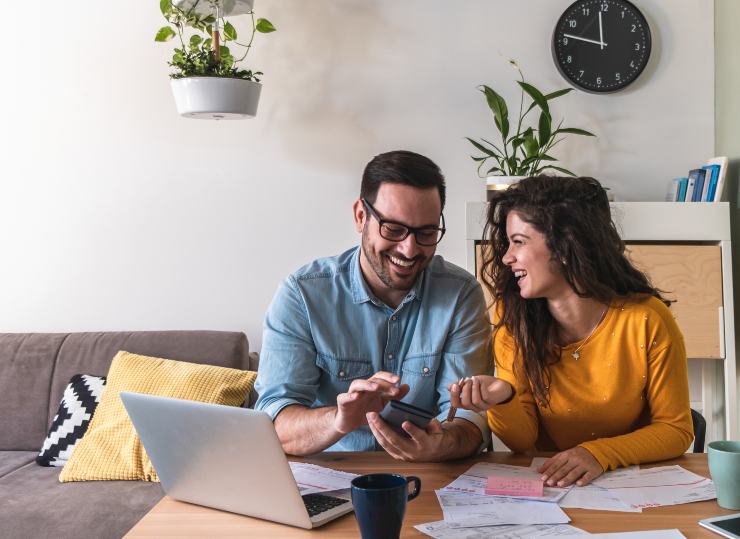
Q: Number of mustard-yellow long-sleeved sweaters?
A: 1